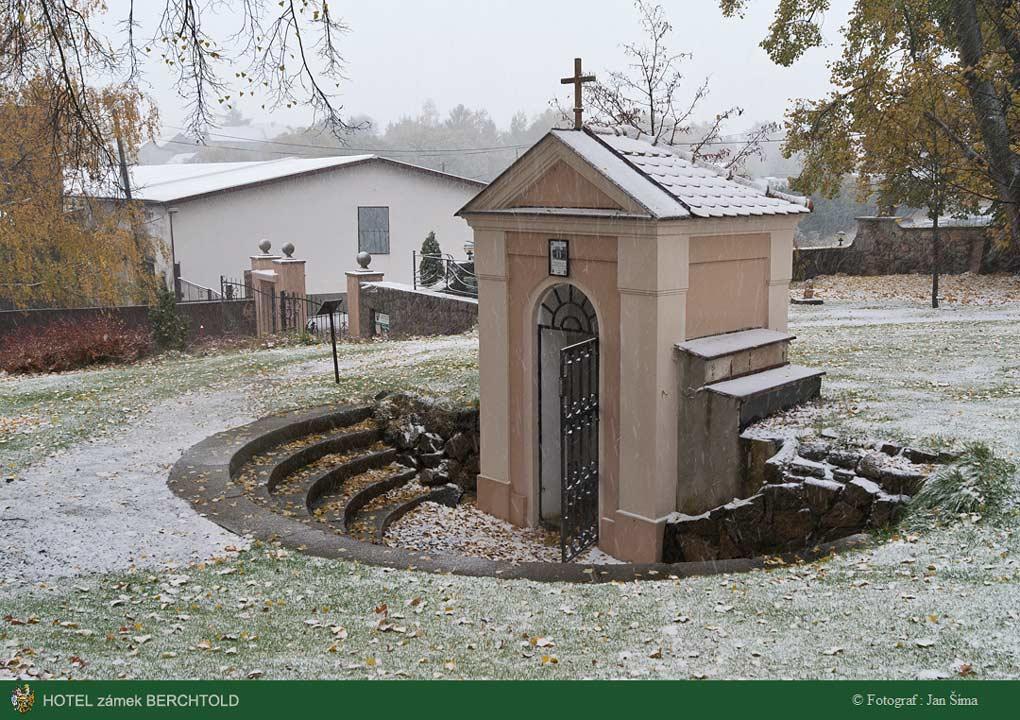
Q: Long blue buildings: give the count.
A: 0